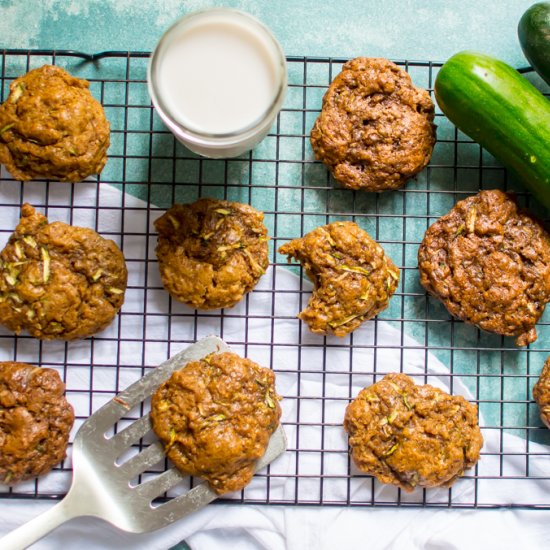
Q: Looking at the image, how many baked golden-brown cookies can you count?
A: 10